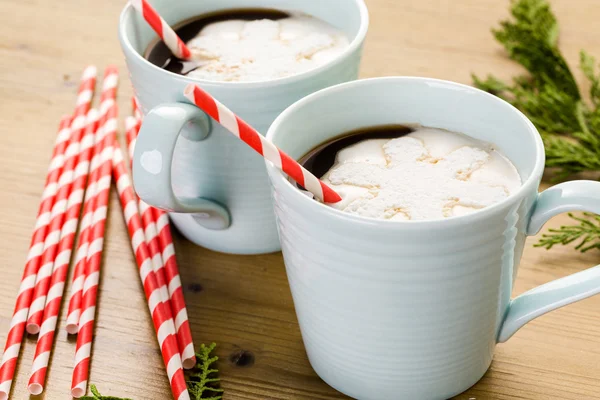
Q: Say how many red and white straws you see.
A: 10